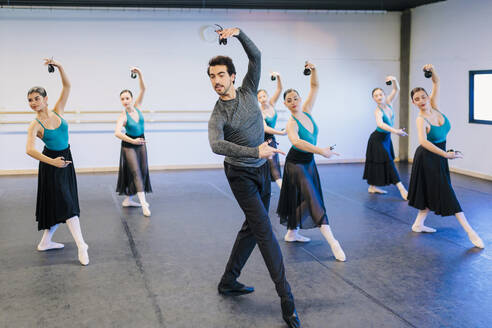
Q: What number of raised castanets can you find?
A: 7